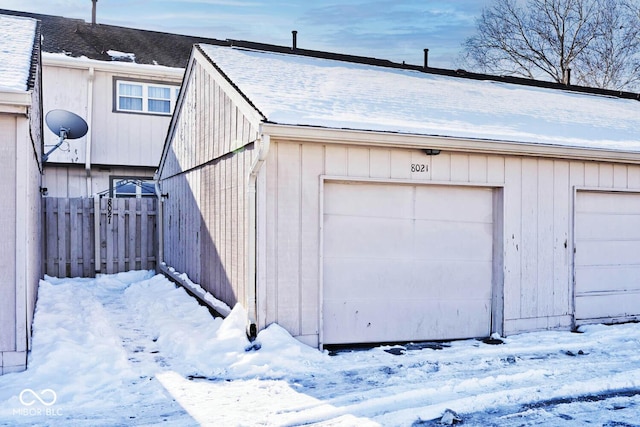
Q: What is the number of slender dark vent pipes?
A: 4